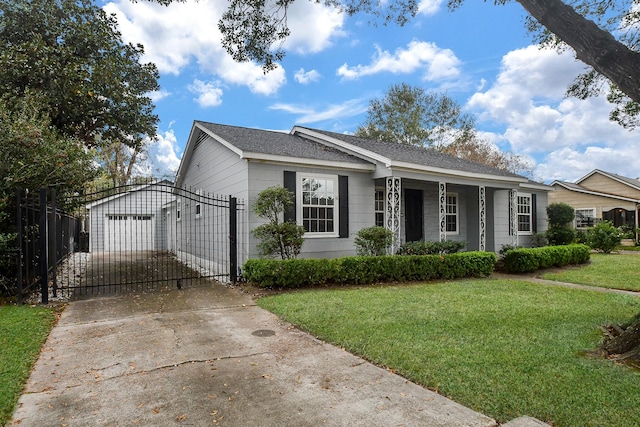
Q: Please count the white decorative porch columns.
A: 4